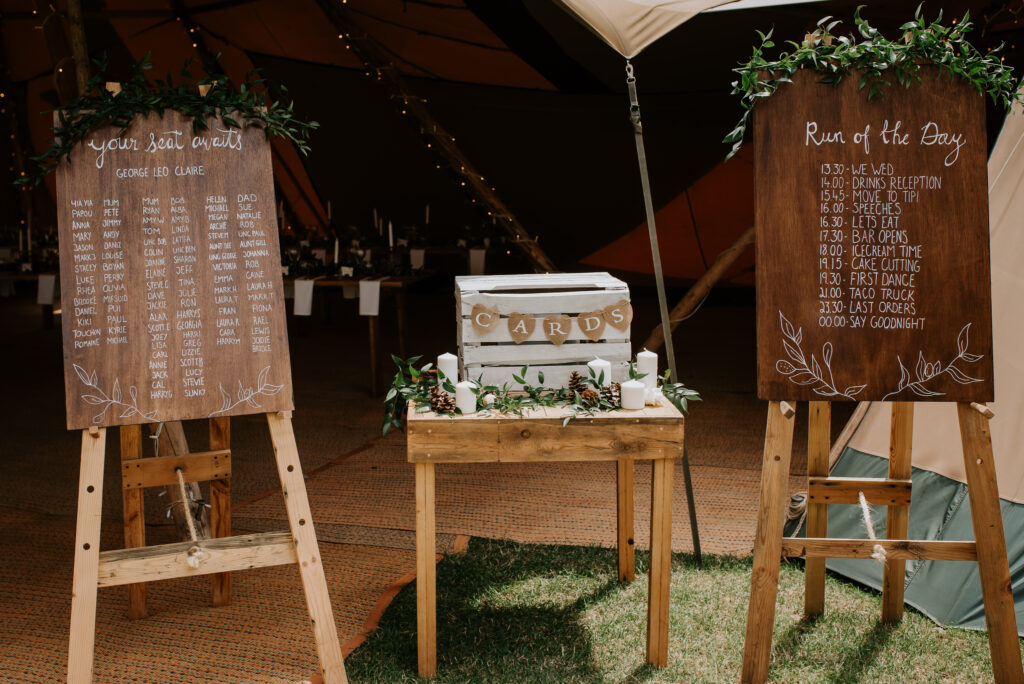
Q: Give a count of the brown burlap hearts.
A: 5